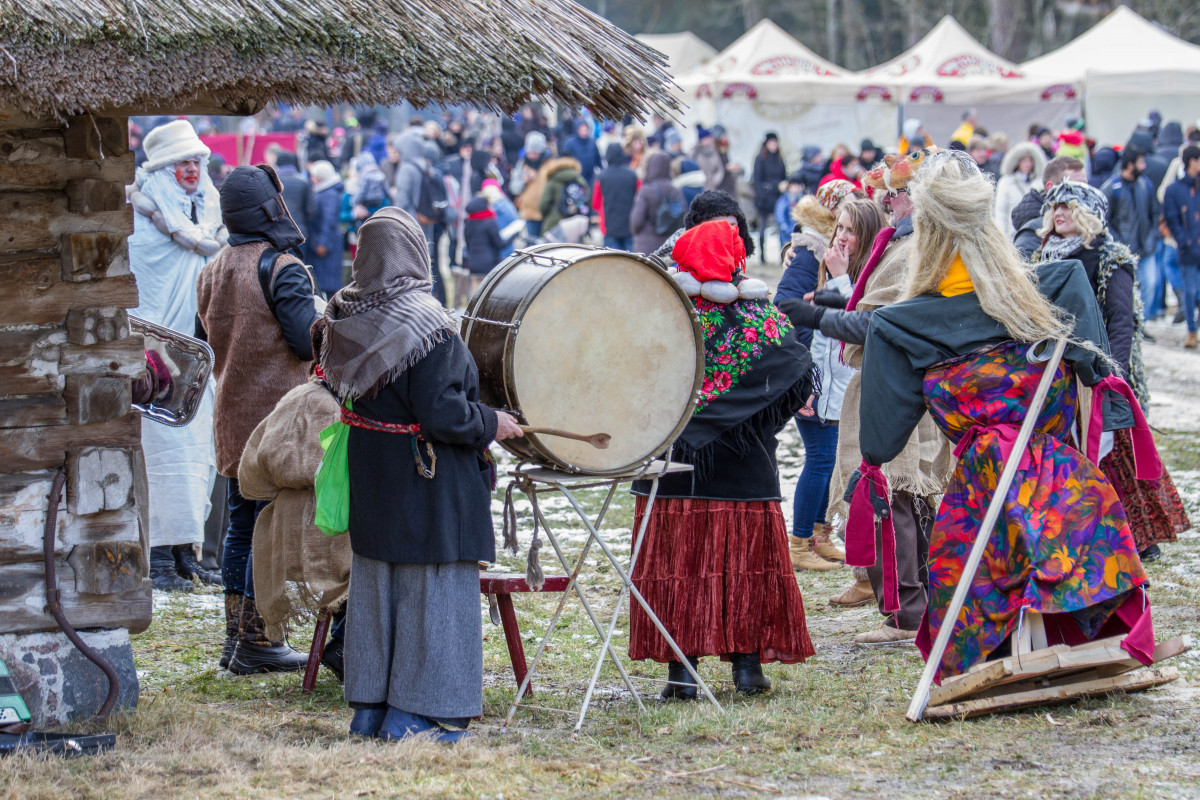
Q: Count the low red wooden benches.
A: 1